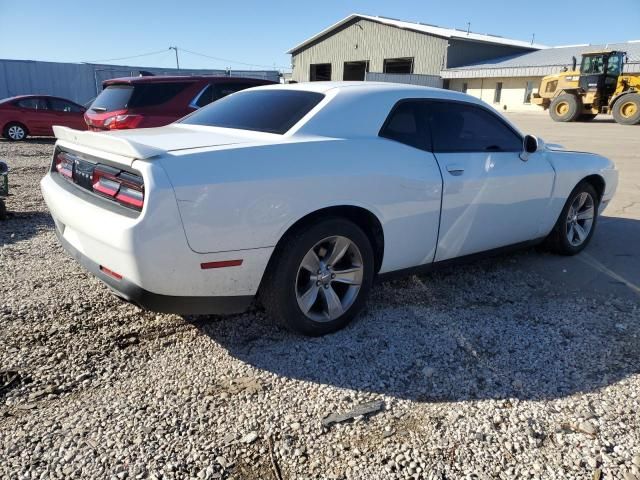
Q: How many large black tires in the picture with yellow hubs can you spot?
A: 2